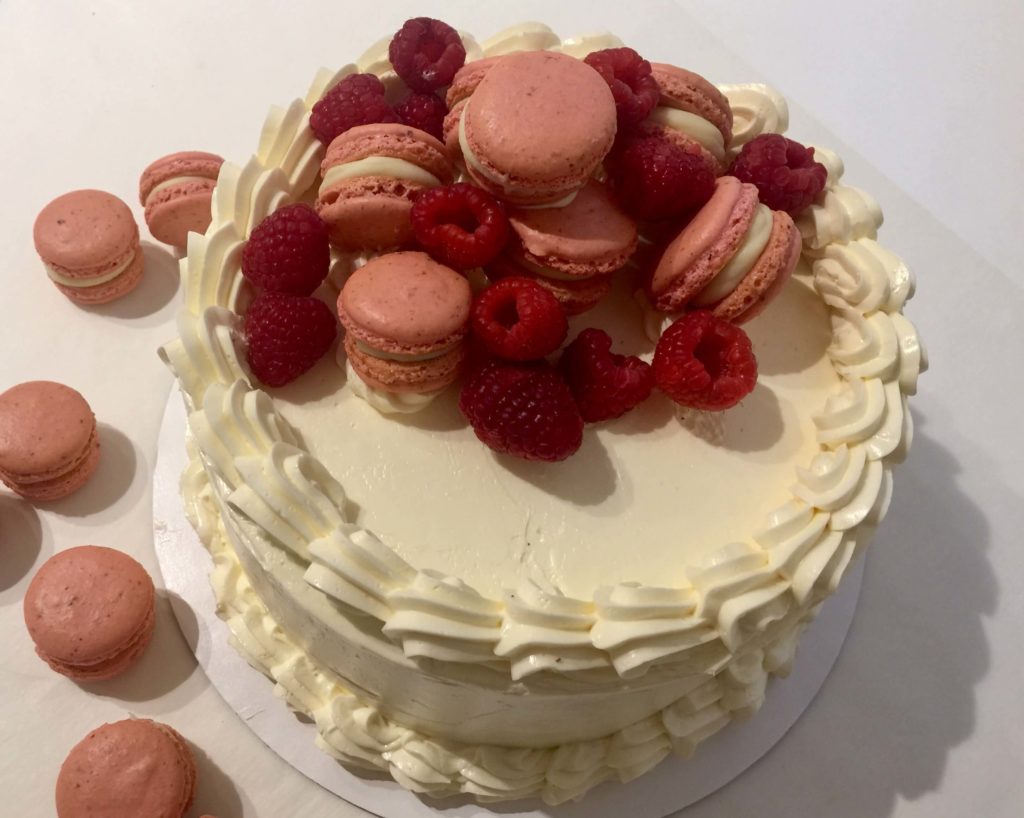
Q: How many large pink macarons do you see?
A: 12